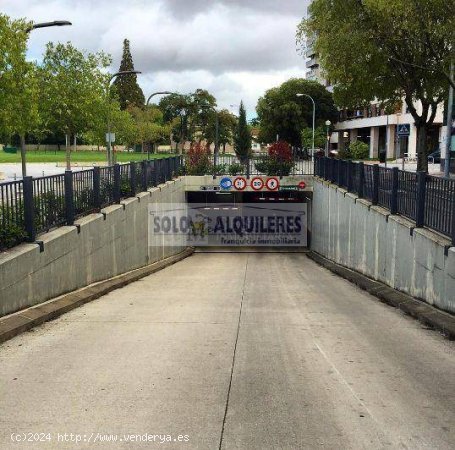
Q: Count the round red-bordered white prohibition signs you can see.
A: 3